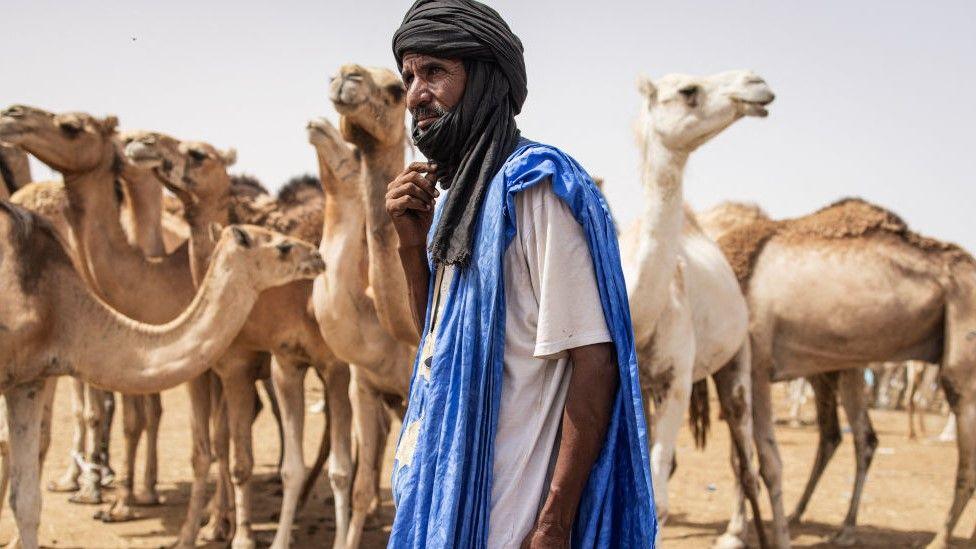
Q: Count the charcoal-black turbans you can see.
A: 1